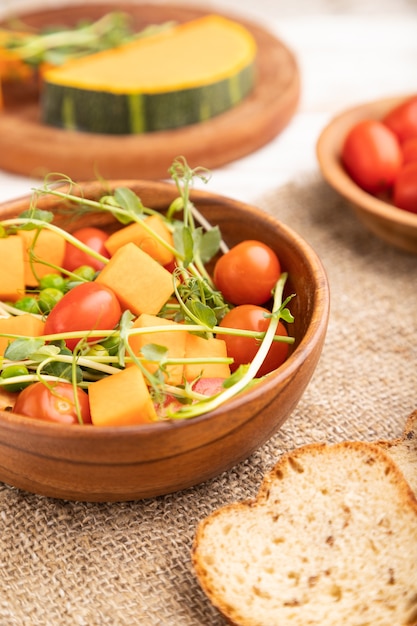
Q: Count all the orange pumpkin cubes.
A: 8